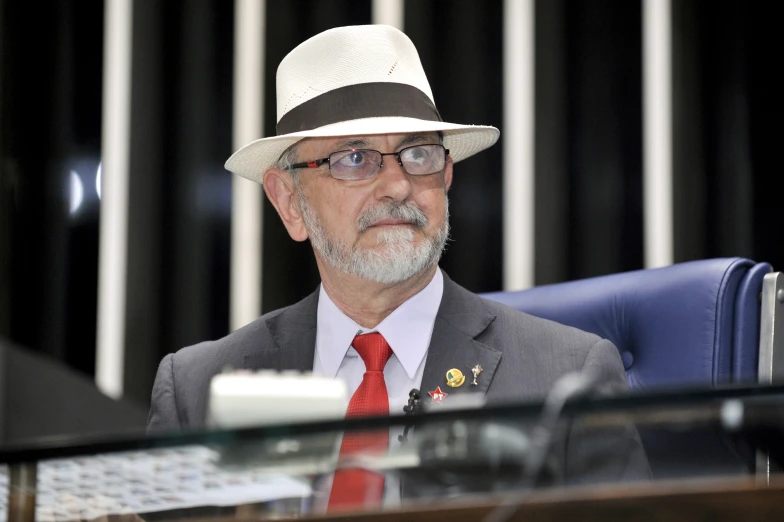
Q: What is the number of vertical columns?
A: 5